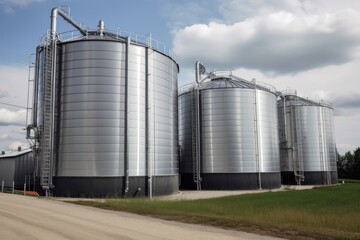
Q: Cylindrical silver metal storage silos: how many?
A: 3